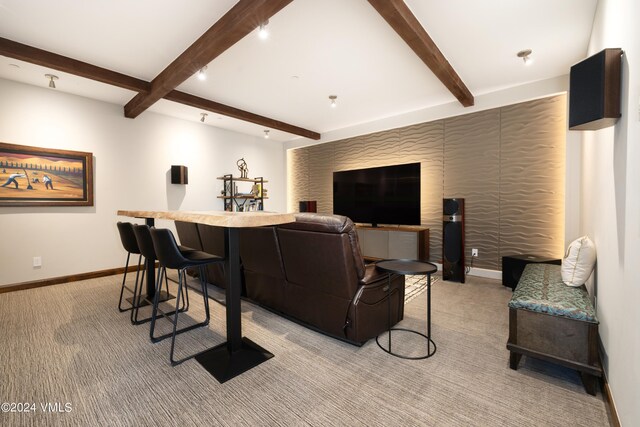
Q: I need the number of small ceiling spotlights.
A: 7